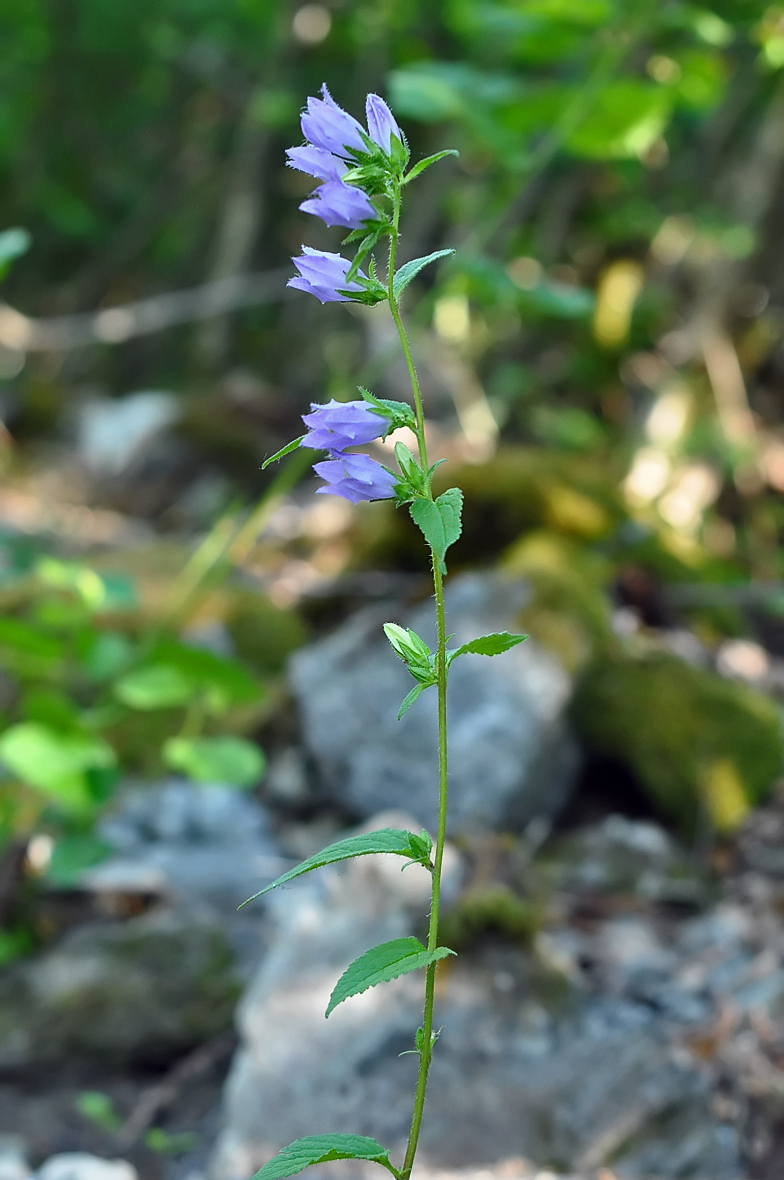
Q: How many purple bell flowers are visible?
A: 7